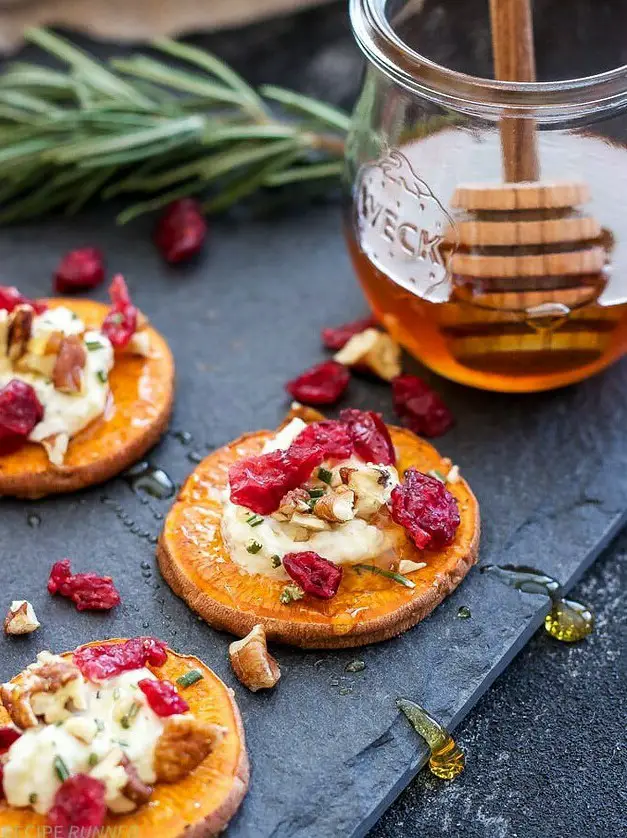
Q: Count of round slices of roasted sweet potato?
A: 3